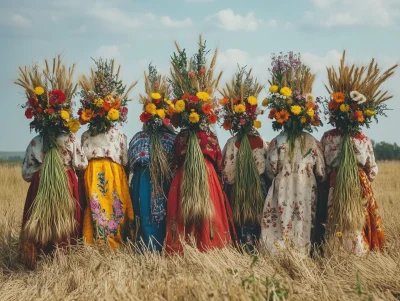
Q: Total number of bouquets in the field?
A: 7